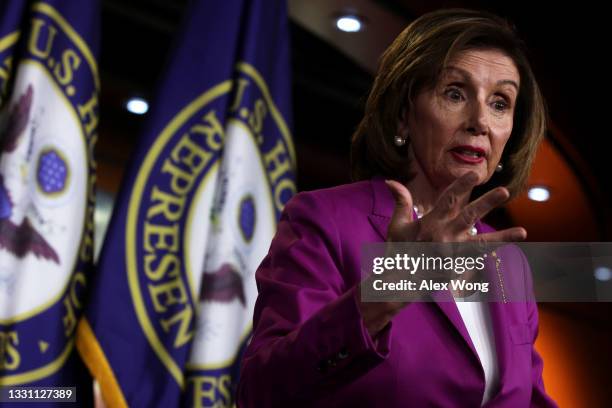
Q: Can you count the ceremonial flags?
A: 2